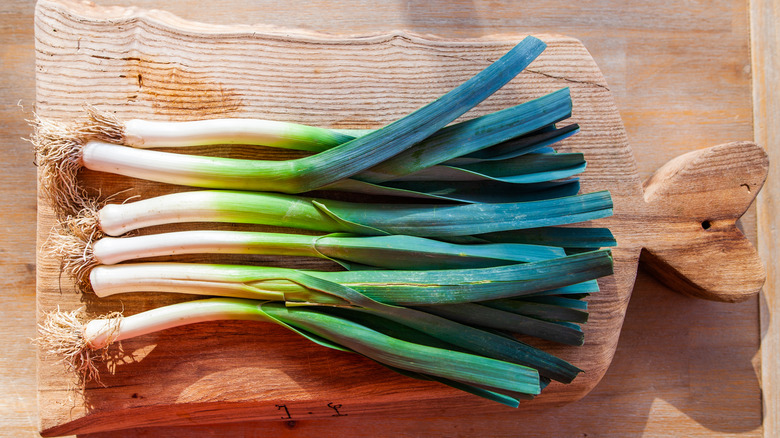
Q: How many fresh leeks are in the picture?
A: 6